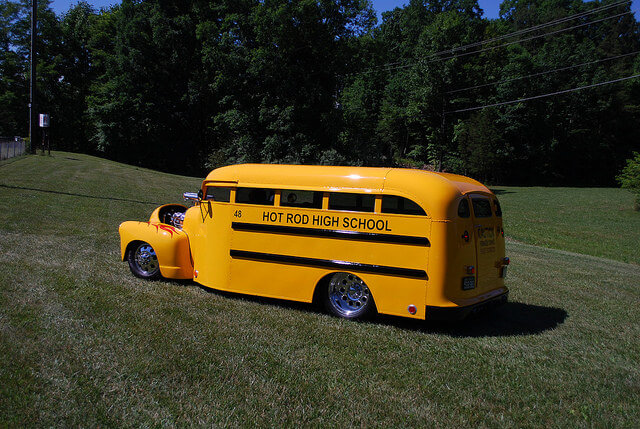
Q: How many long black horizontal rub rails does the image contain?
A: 2